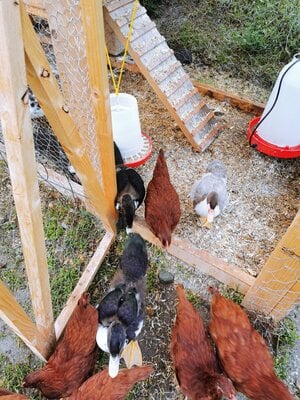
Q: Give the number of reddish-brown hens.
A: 6